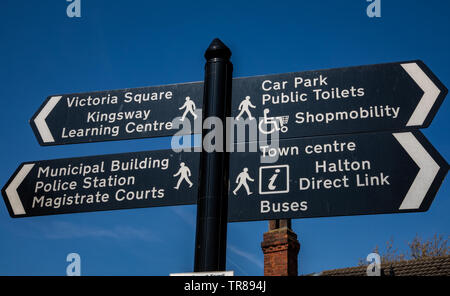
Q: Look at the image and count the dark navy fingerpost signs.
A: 4